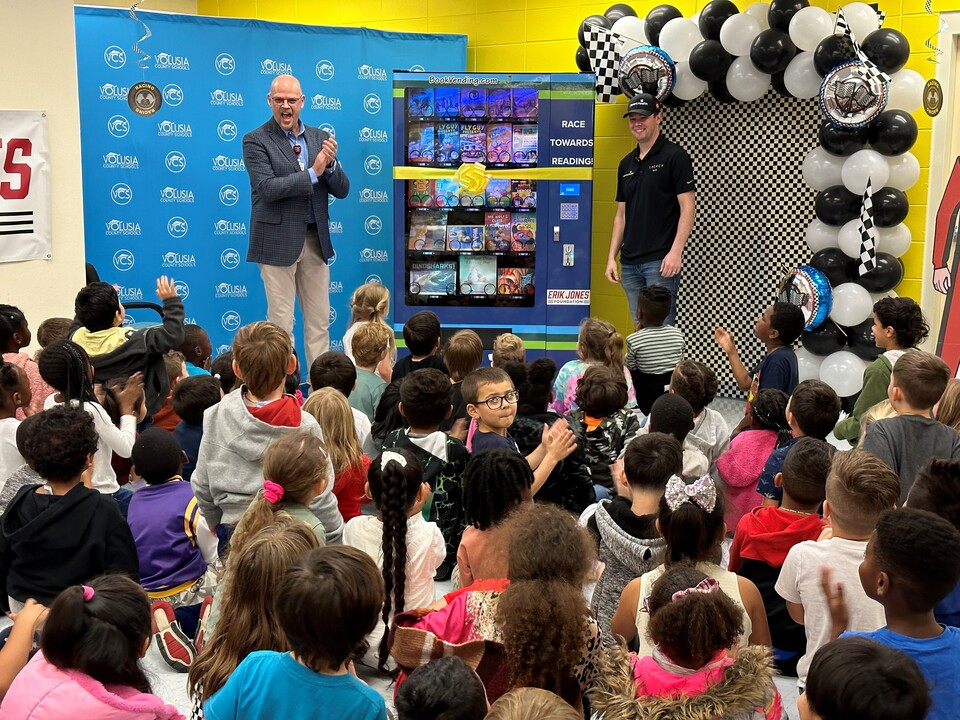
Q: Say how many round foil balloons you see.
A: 3